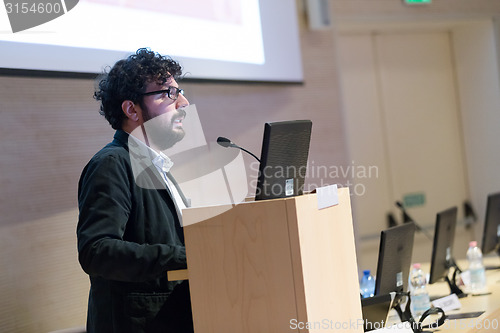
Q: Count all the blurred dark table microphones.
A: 1